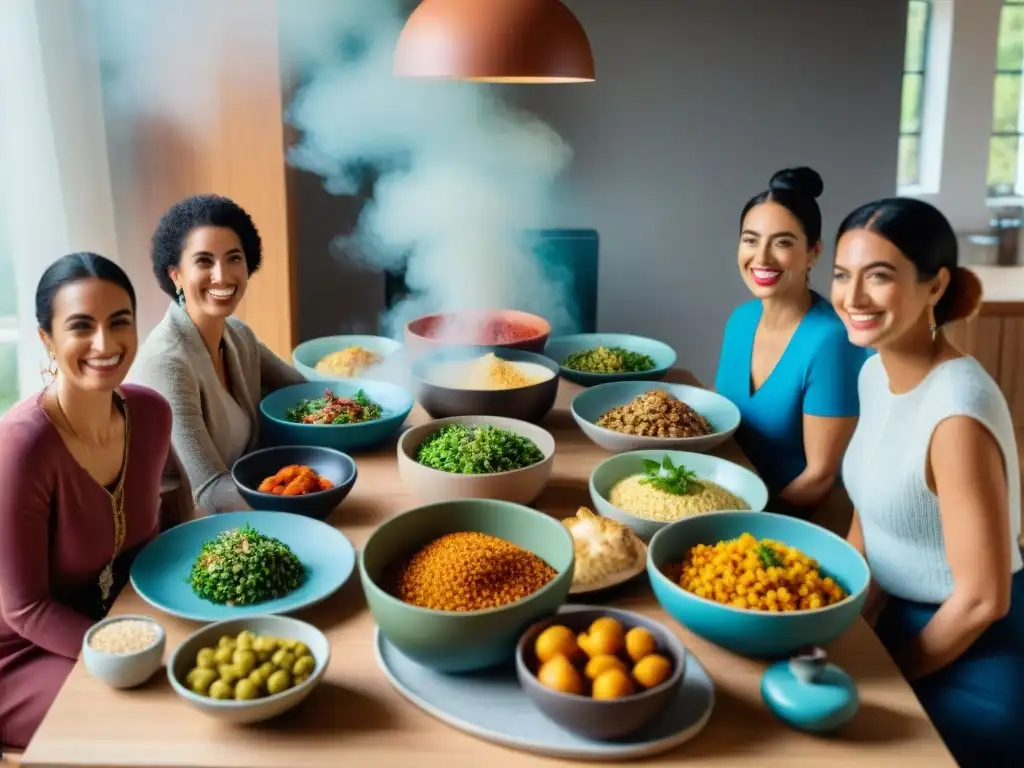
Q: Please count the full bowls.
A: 14